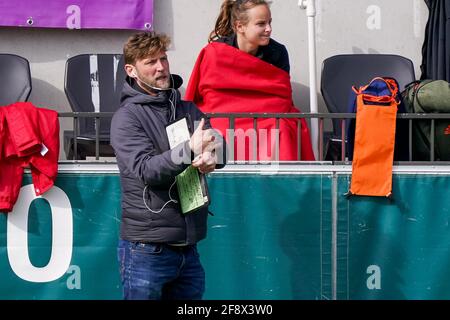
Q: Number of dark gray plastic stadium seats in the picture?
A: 3